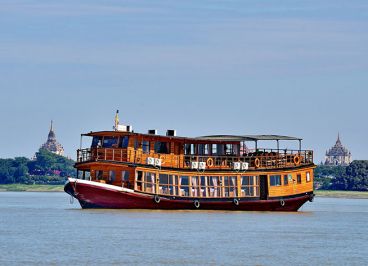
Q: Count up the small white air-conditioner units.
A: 6